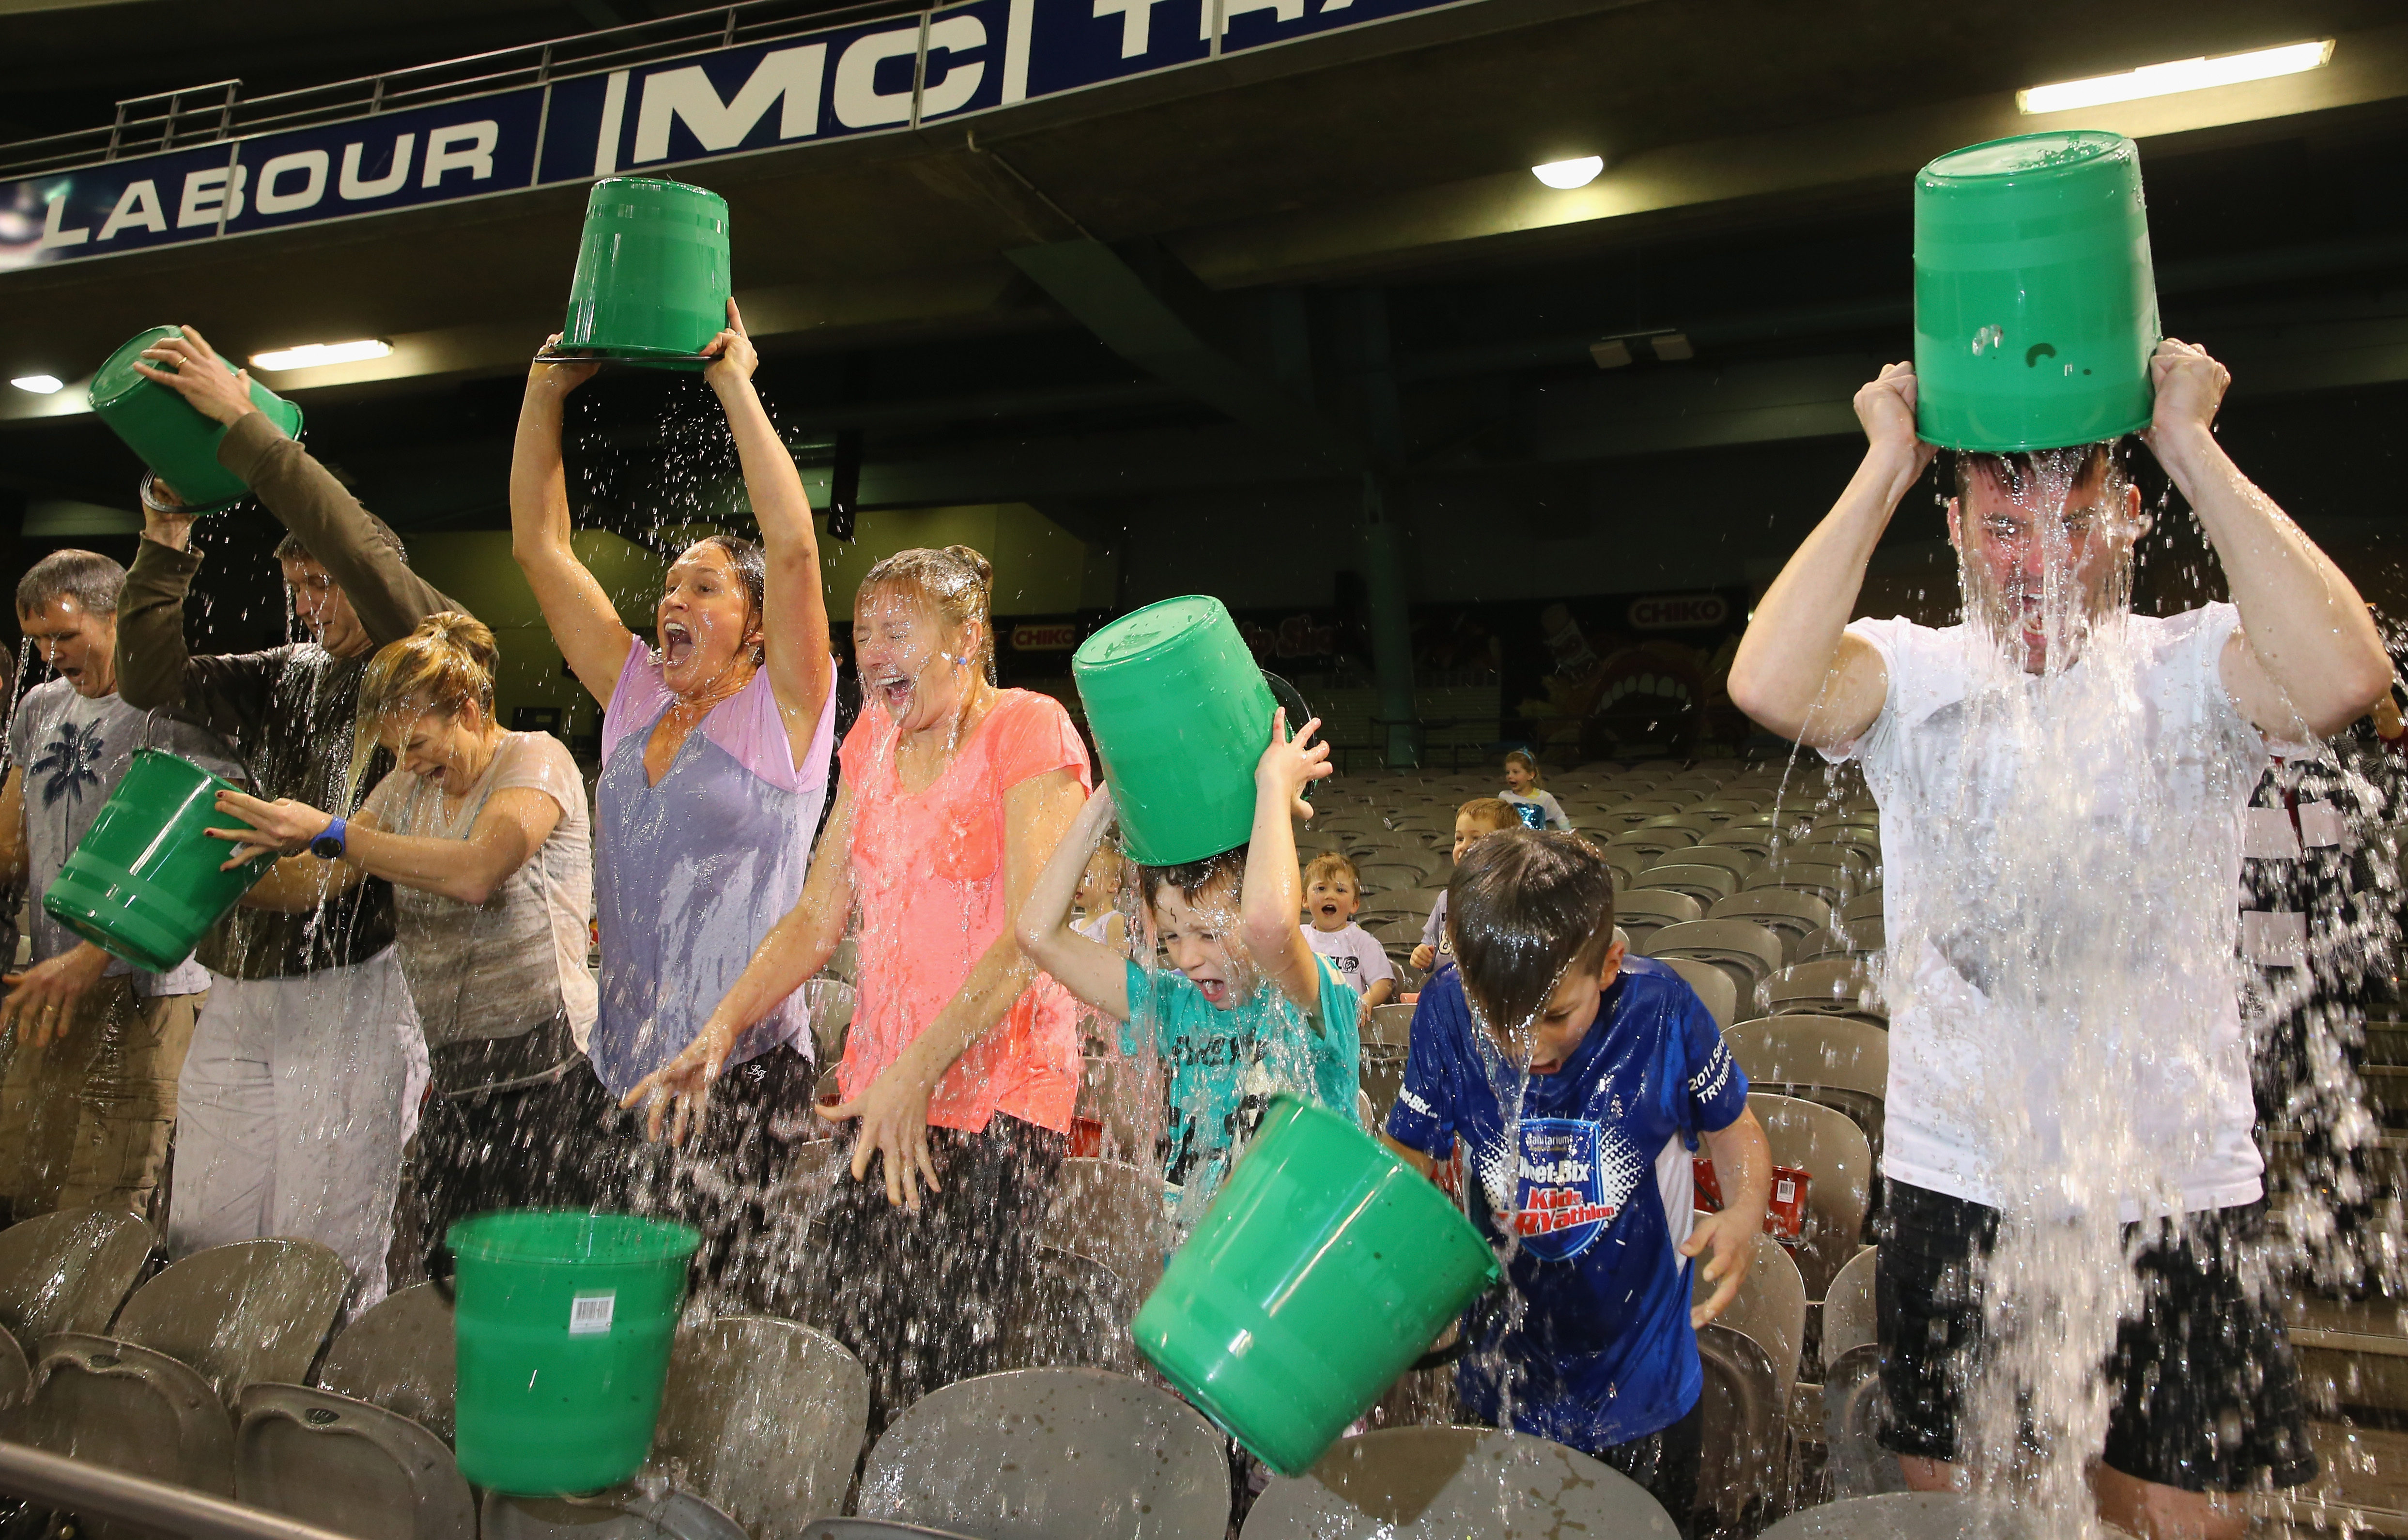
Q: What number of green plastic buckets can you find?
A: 7